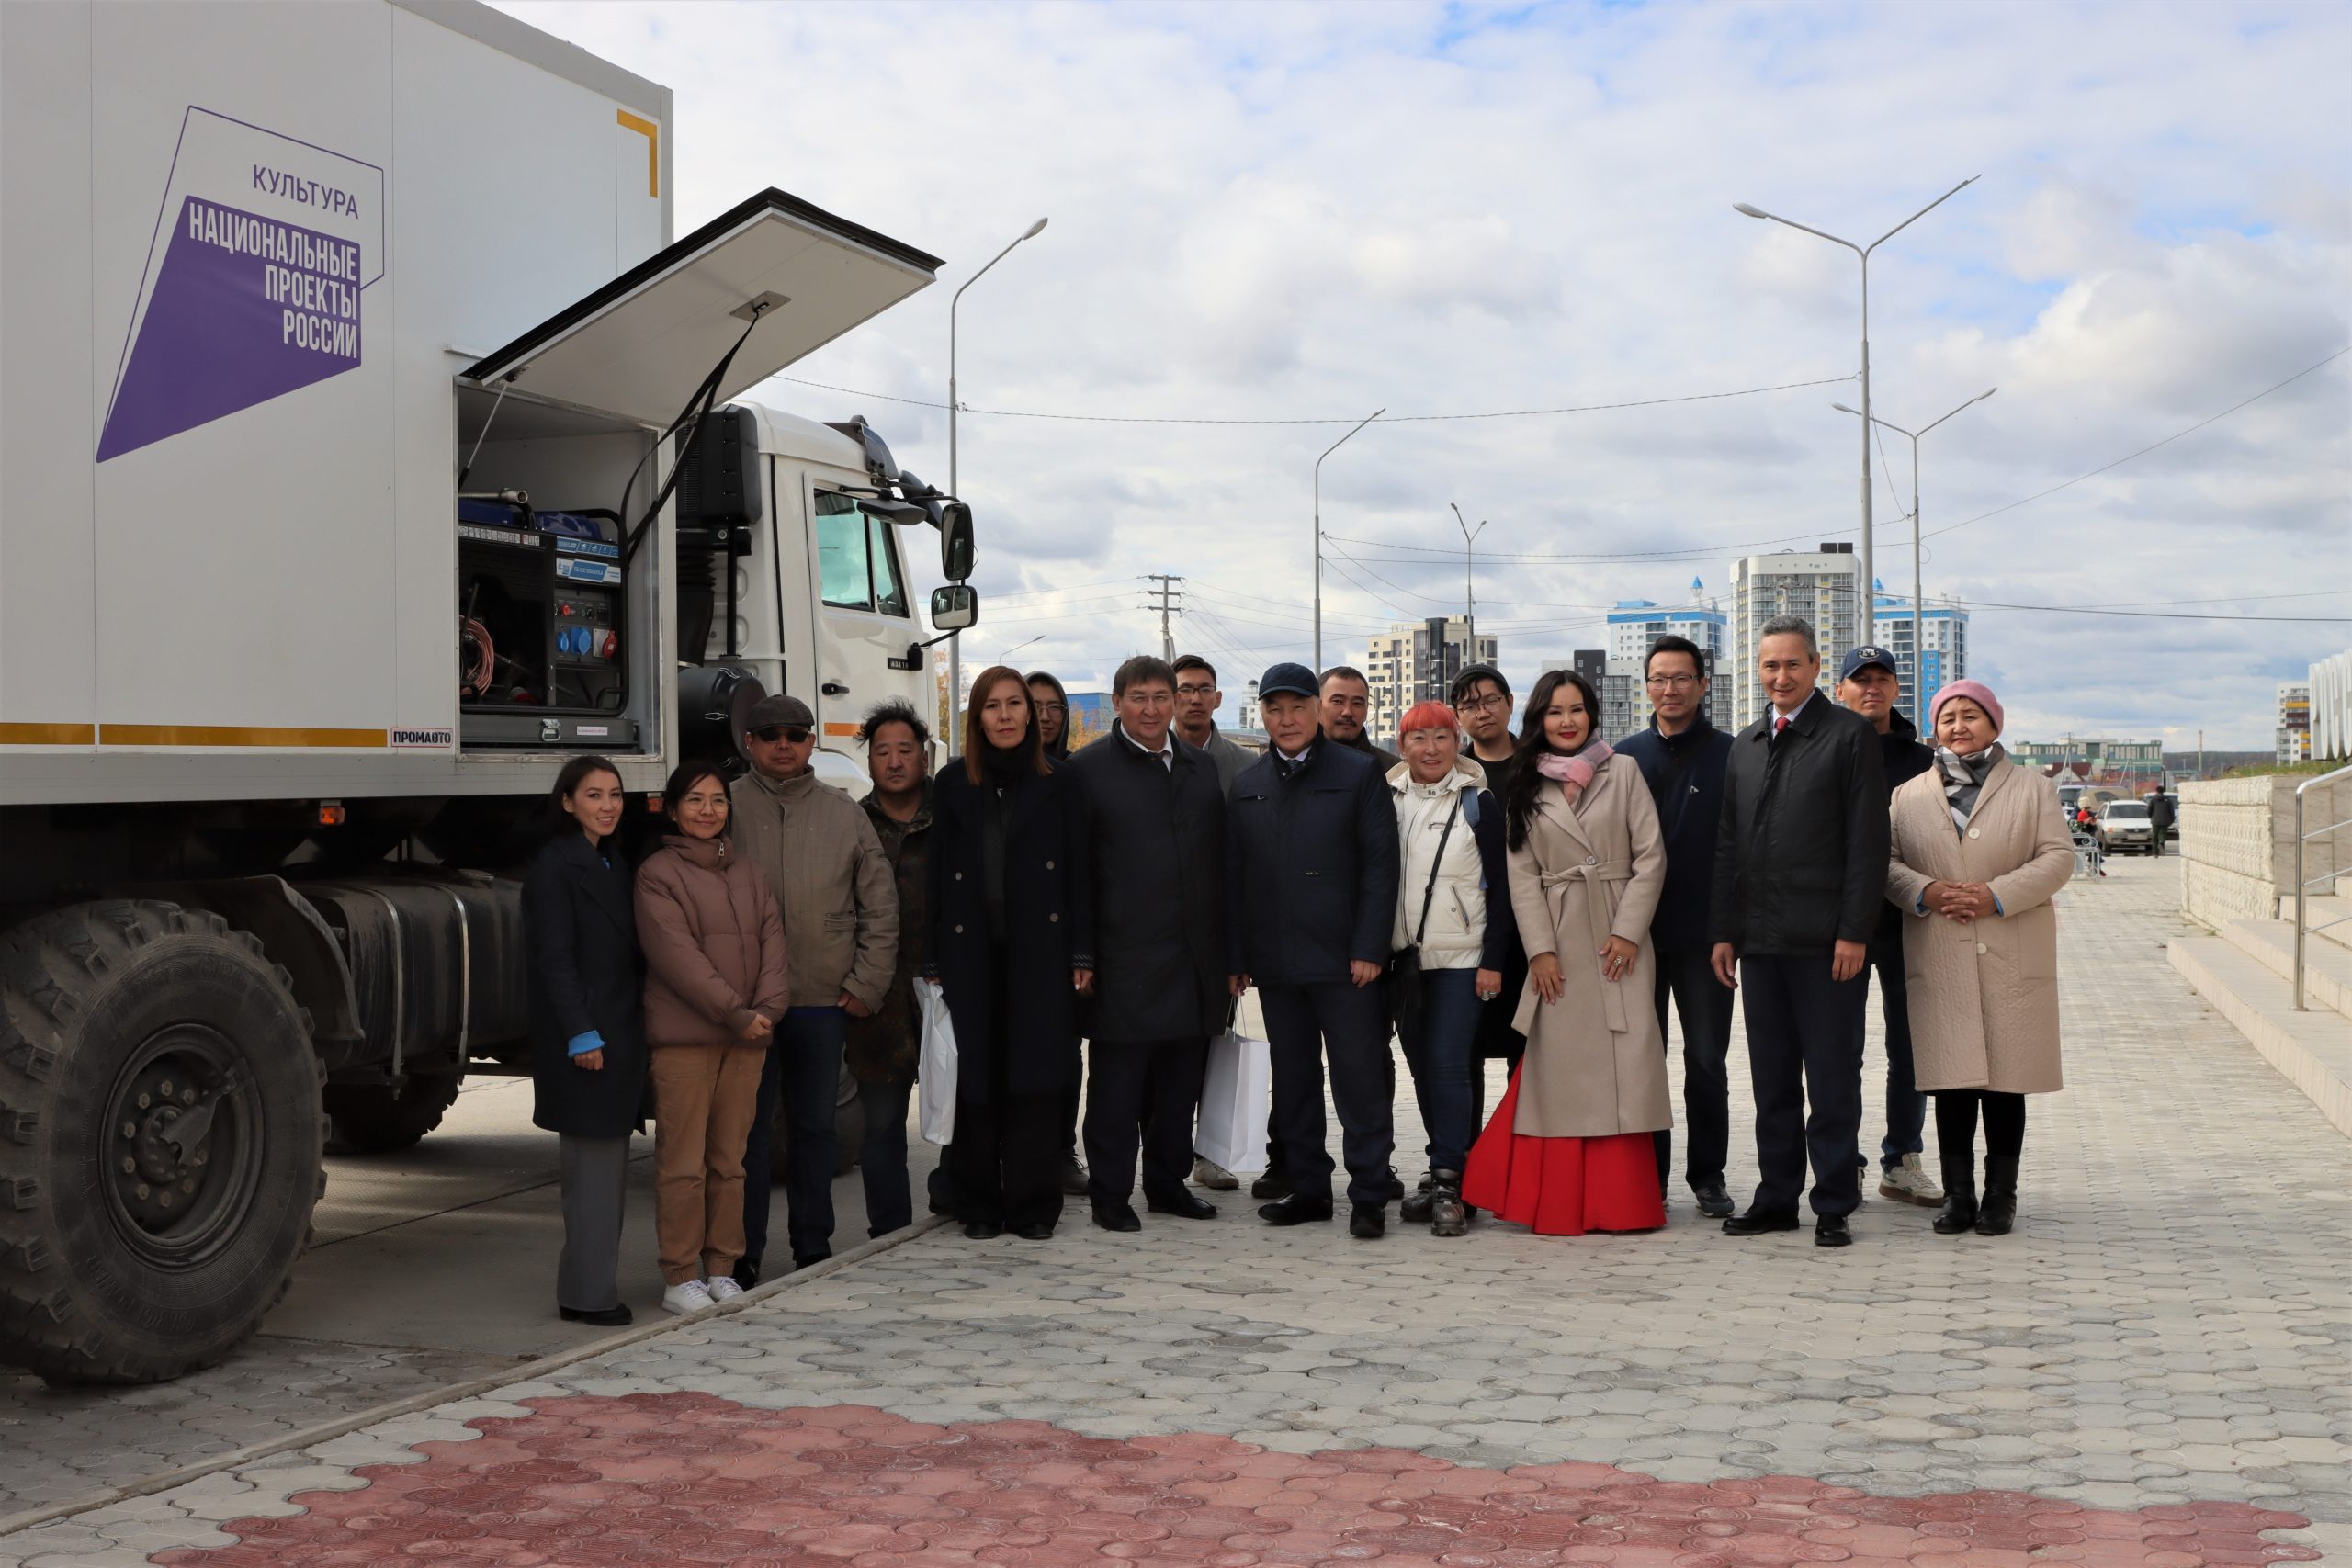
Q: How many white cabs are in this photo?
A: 1